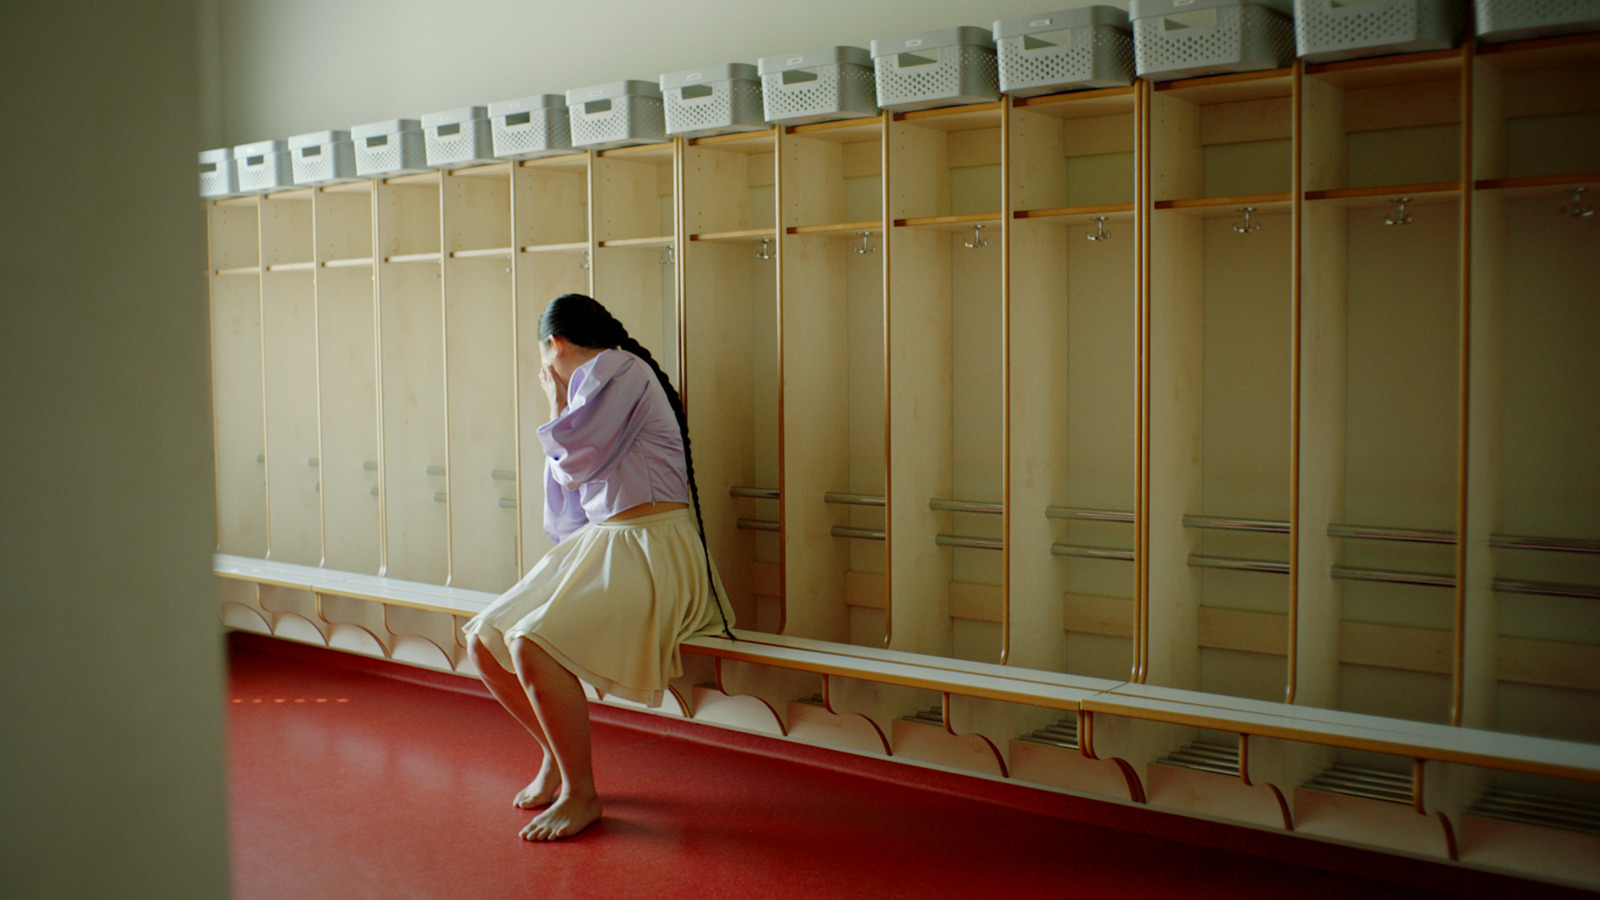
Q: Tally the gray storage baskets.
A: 14